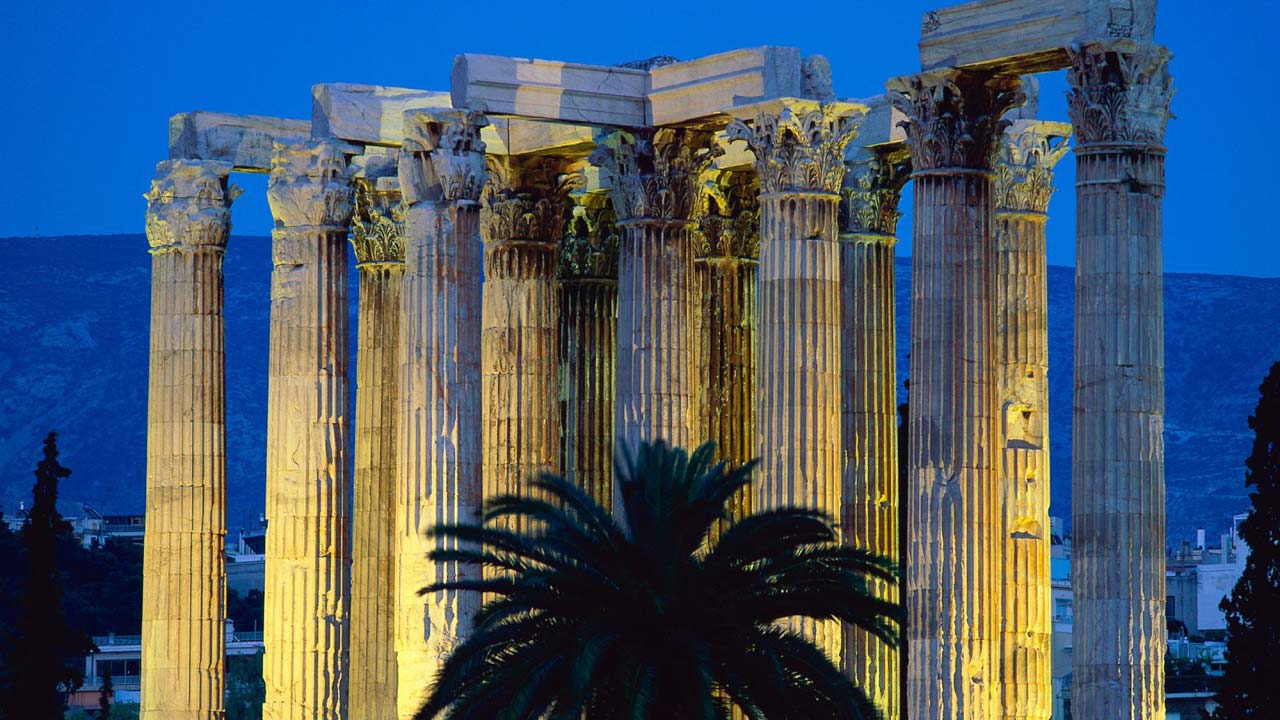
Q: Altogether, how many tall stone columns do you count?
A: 13